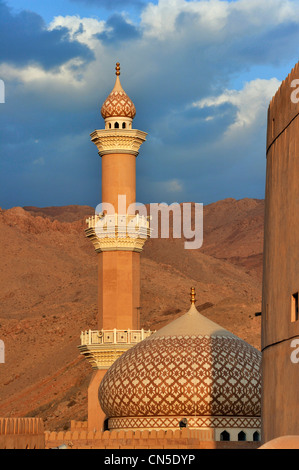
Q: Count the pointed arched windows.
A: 6